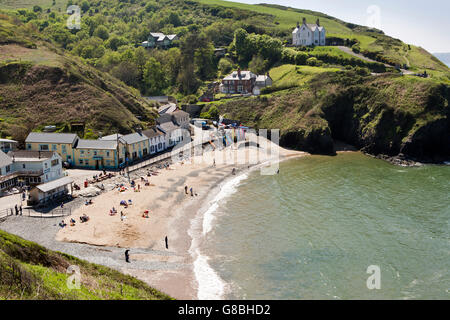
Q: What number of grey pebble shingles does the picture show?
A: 1